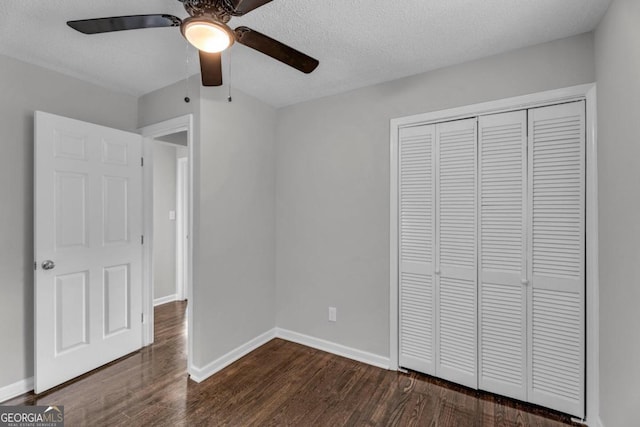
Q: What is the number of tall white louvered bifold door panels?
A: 4